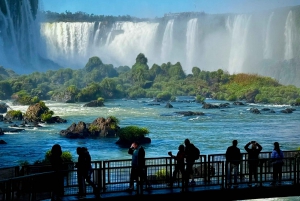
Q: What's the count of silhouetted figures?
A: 8